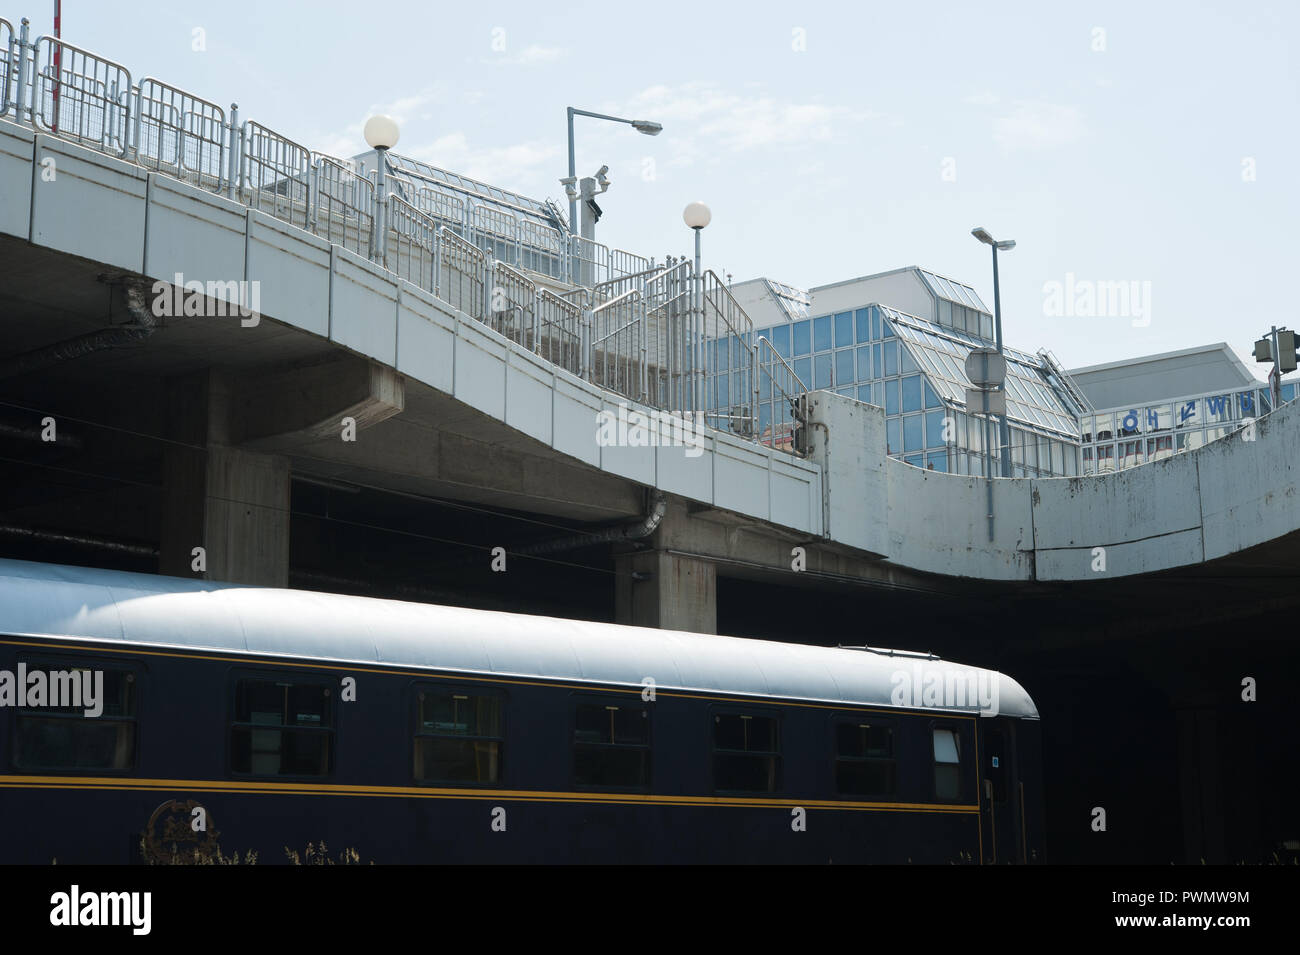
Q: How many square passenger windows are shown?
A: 6